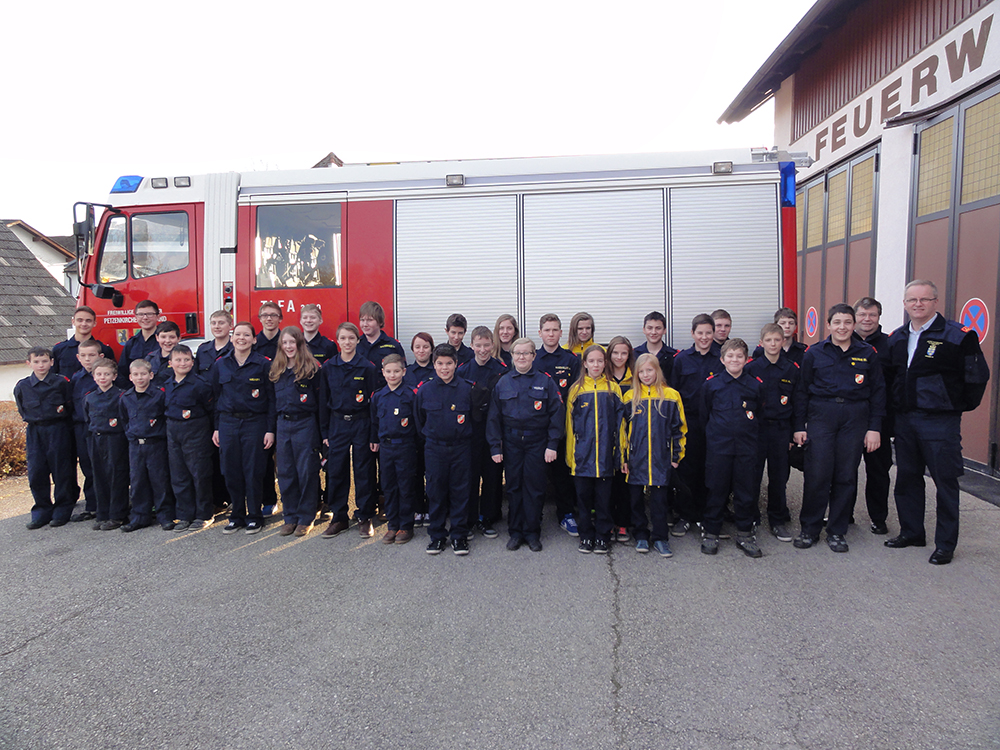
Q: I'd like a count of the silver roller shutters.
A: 3